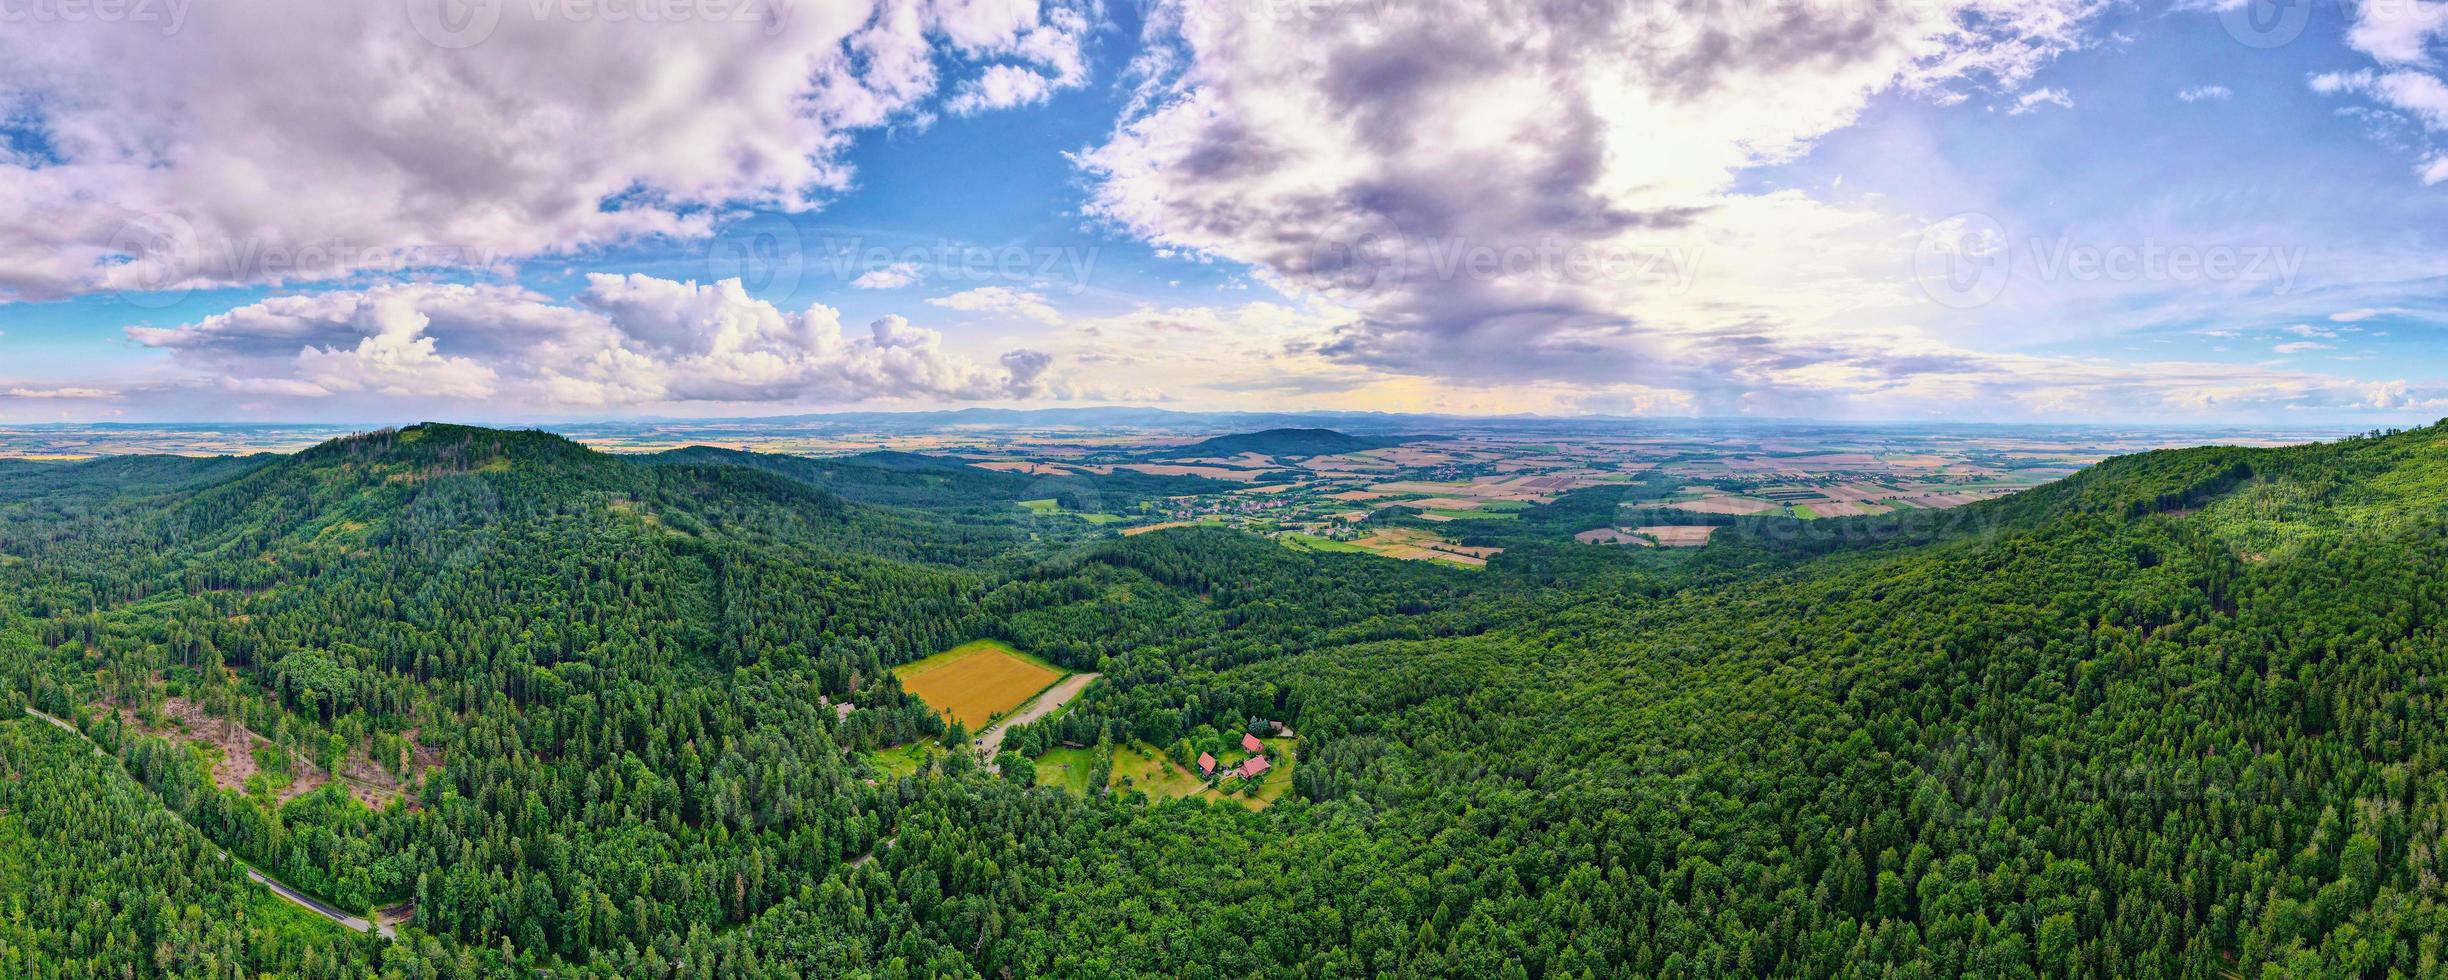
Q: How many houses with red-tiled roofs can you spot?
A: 3